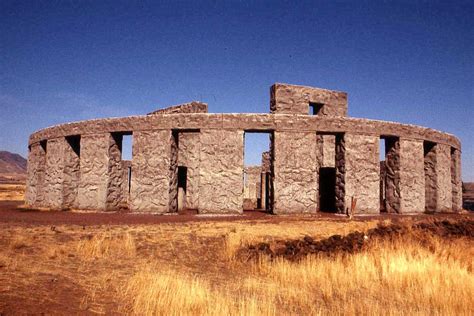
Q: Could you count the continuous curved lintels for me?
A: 1